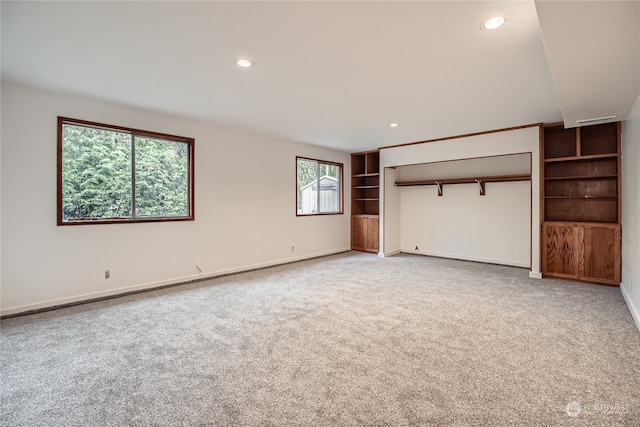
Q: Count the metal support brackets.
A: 2